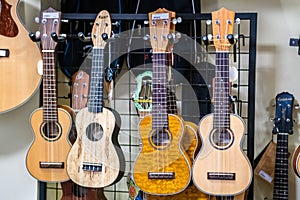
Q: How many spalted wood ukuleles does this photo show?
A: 1